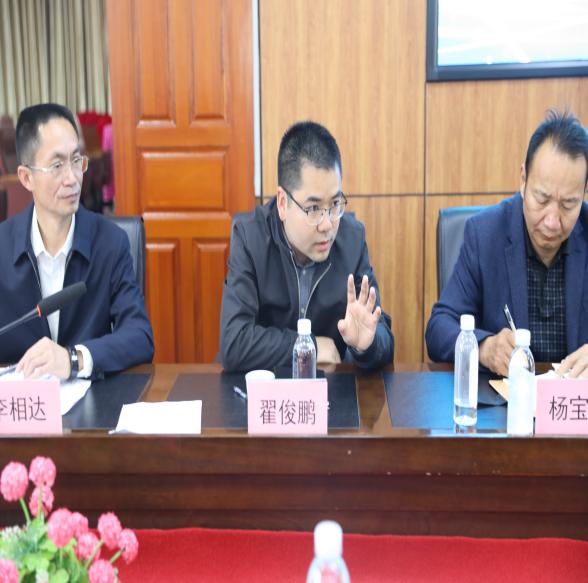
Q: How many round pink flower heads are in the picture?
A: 10